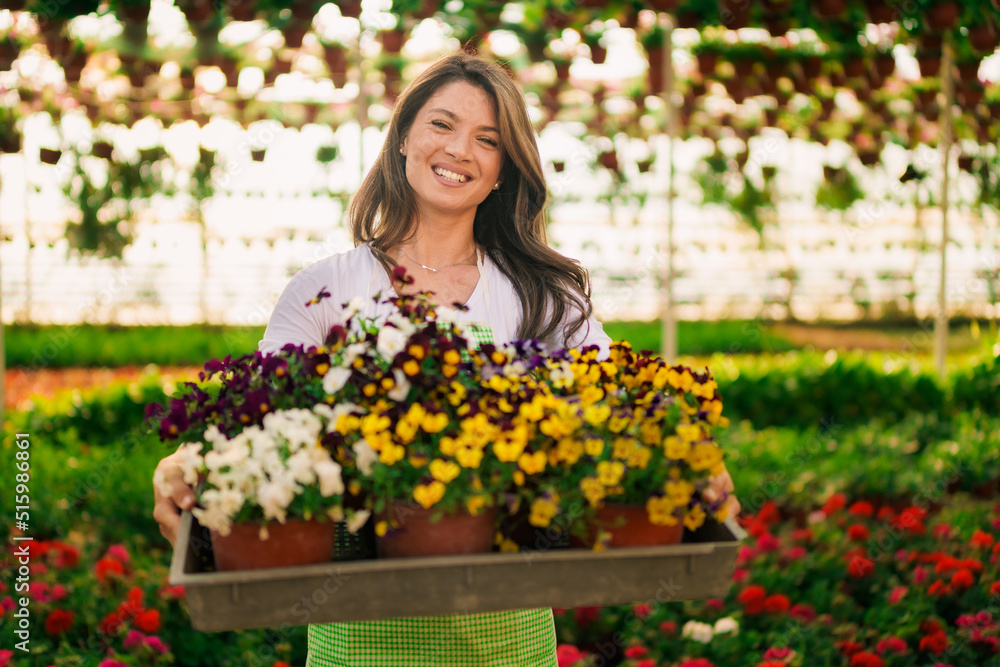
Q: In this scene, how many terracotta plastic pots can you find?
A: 3